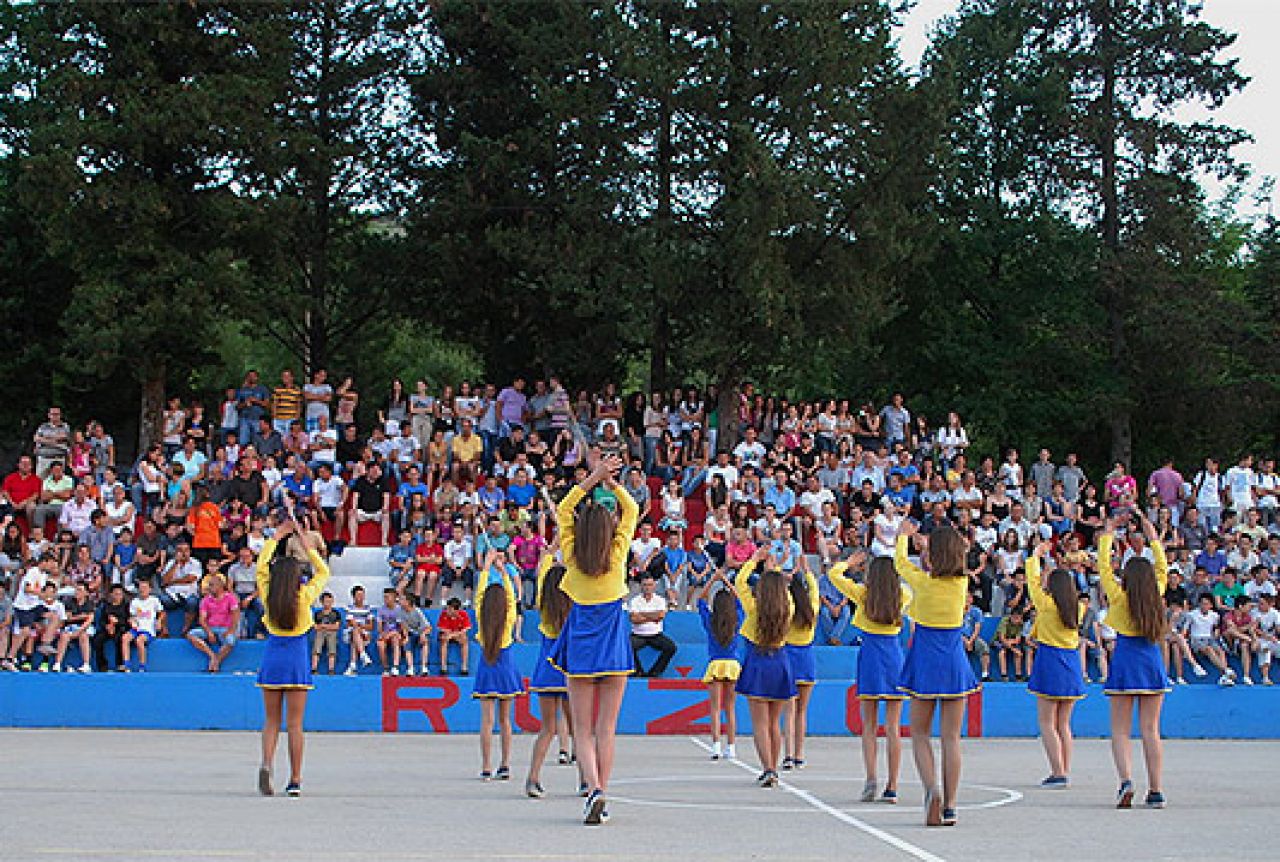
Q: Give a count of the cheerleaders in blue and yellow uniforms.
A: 11